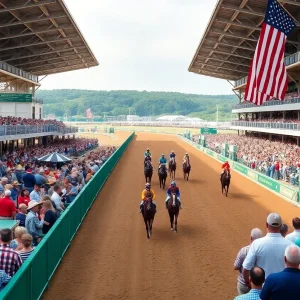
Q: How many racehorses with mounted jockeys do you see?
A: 7